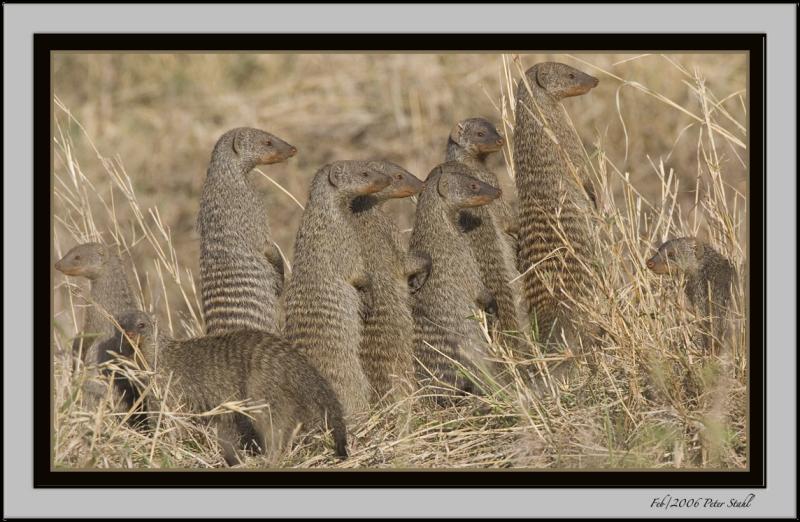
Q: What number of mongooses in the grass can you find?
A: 9